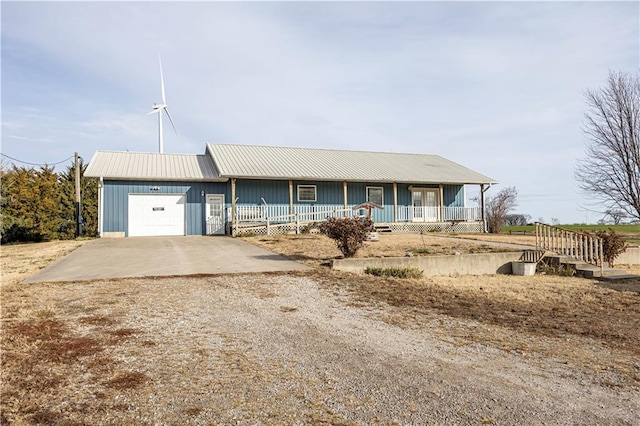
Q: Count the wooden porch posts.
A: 6